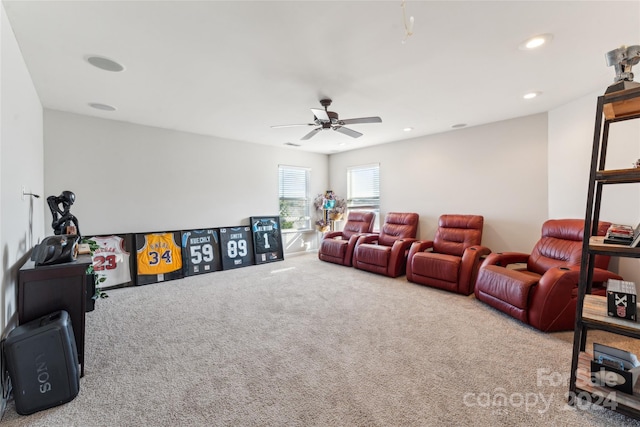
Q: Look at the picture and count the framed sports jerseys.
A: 5